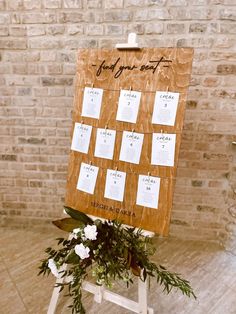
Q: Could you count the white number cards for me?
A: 10